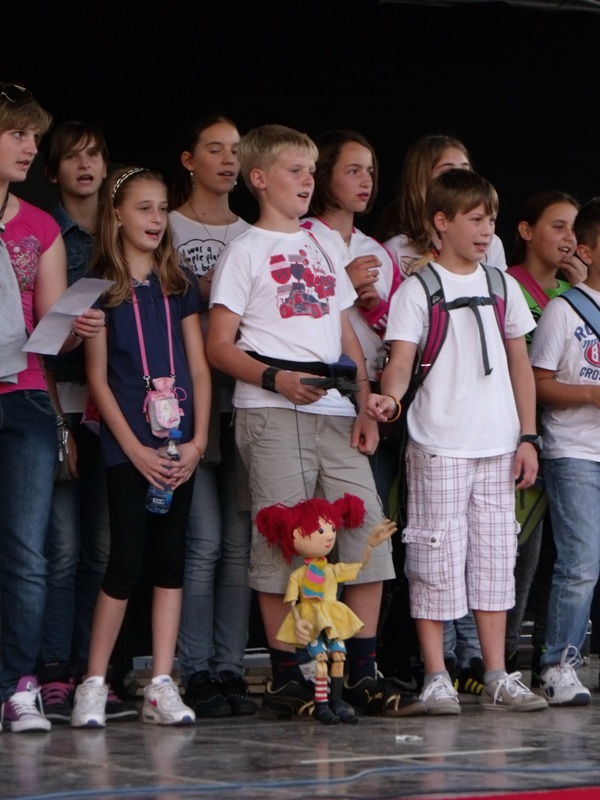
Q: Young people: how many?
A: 10